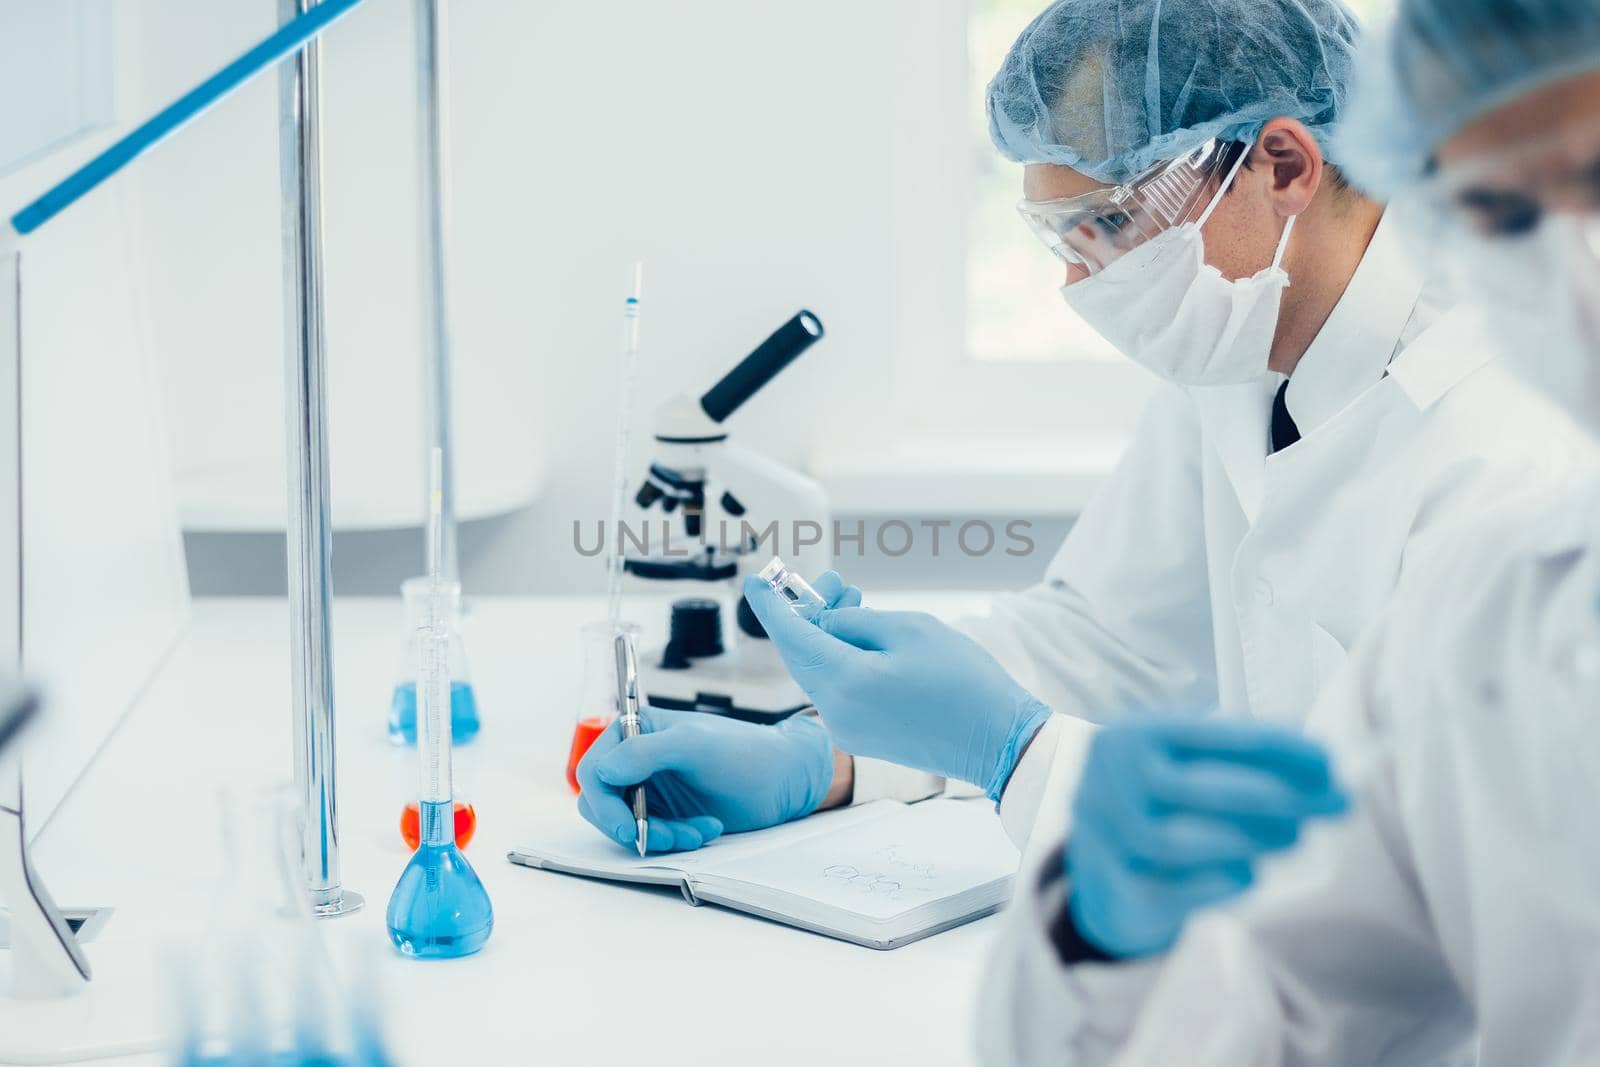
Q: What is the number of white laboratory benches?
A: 1